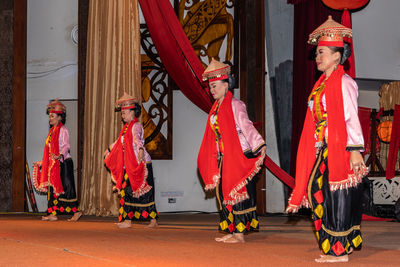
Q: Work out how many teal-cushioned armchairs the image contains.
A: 0